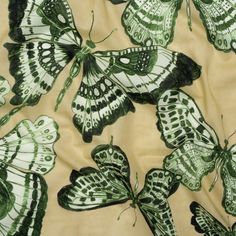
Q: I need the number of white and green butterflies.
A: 6